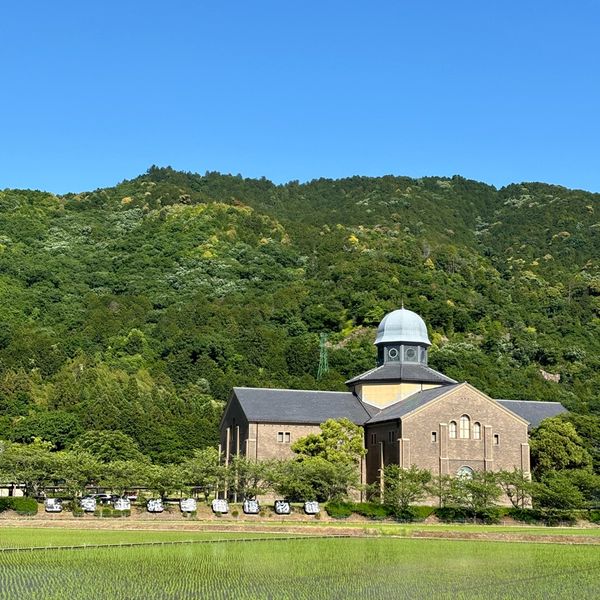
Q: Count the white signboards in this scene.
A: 9